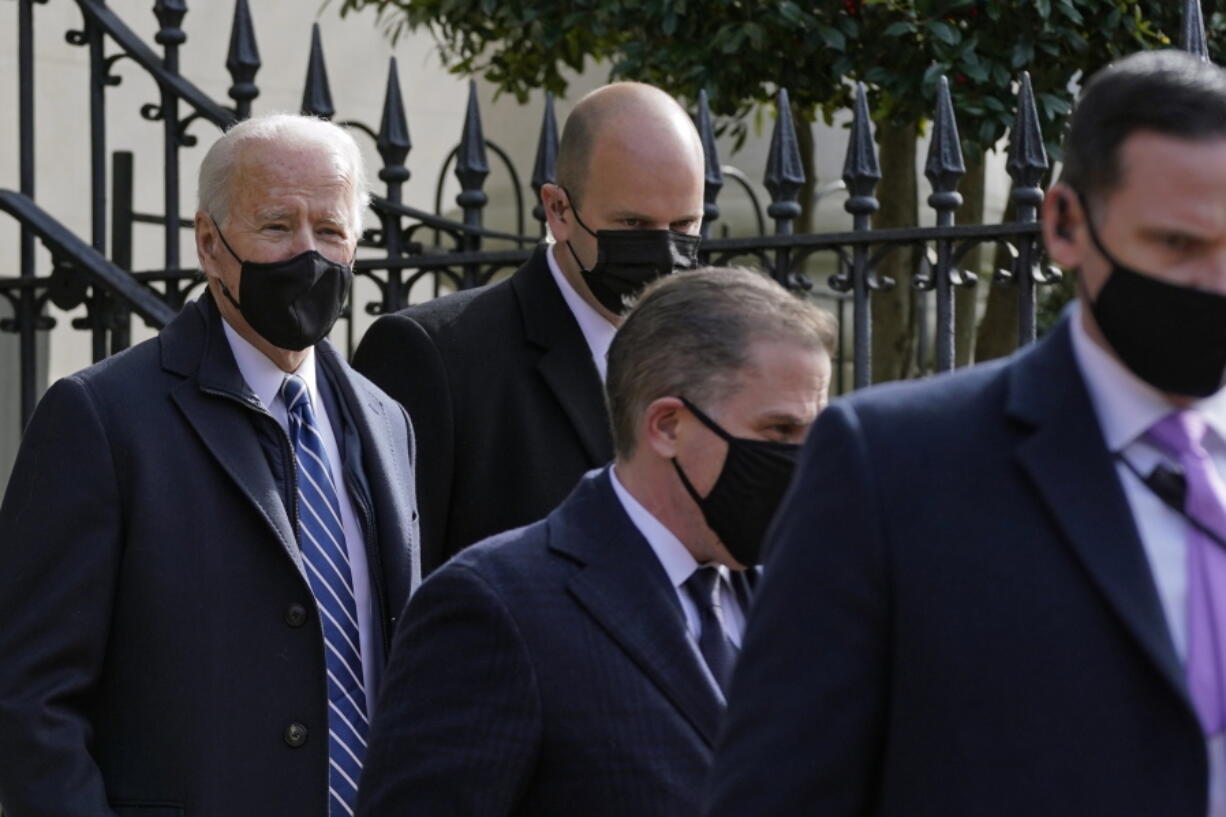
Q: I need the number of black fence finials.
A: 12